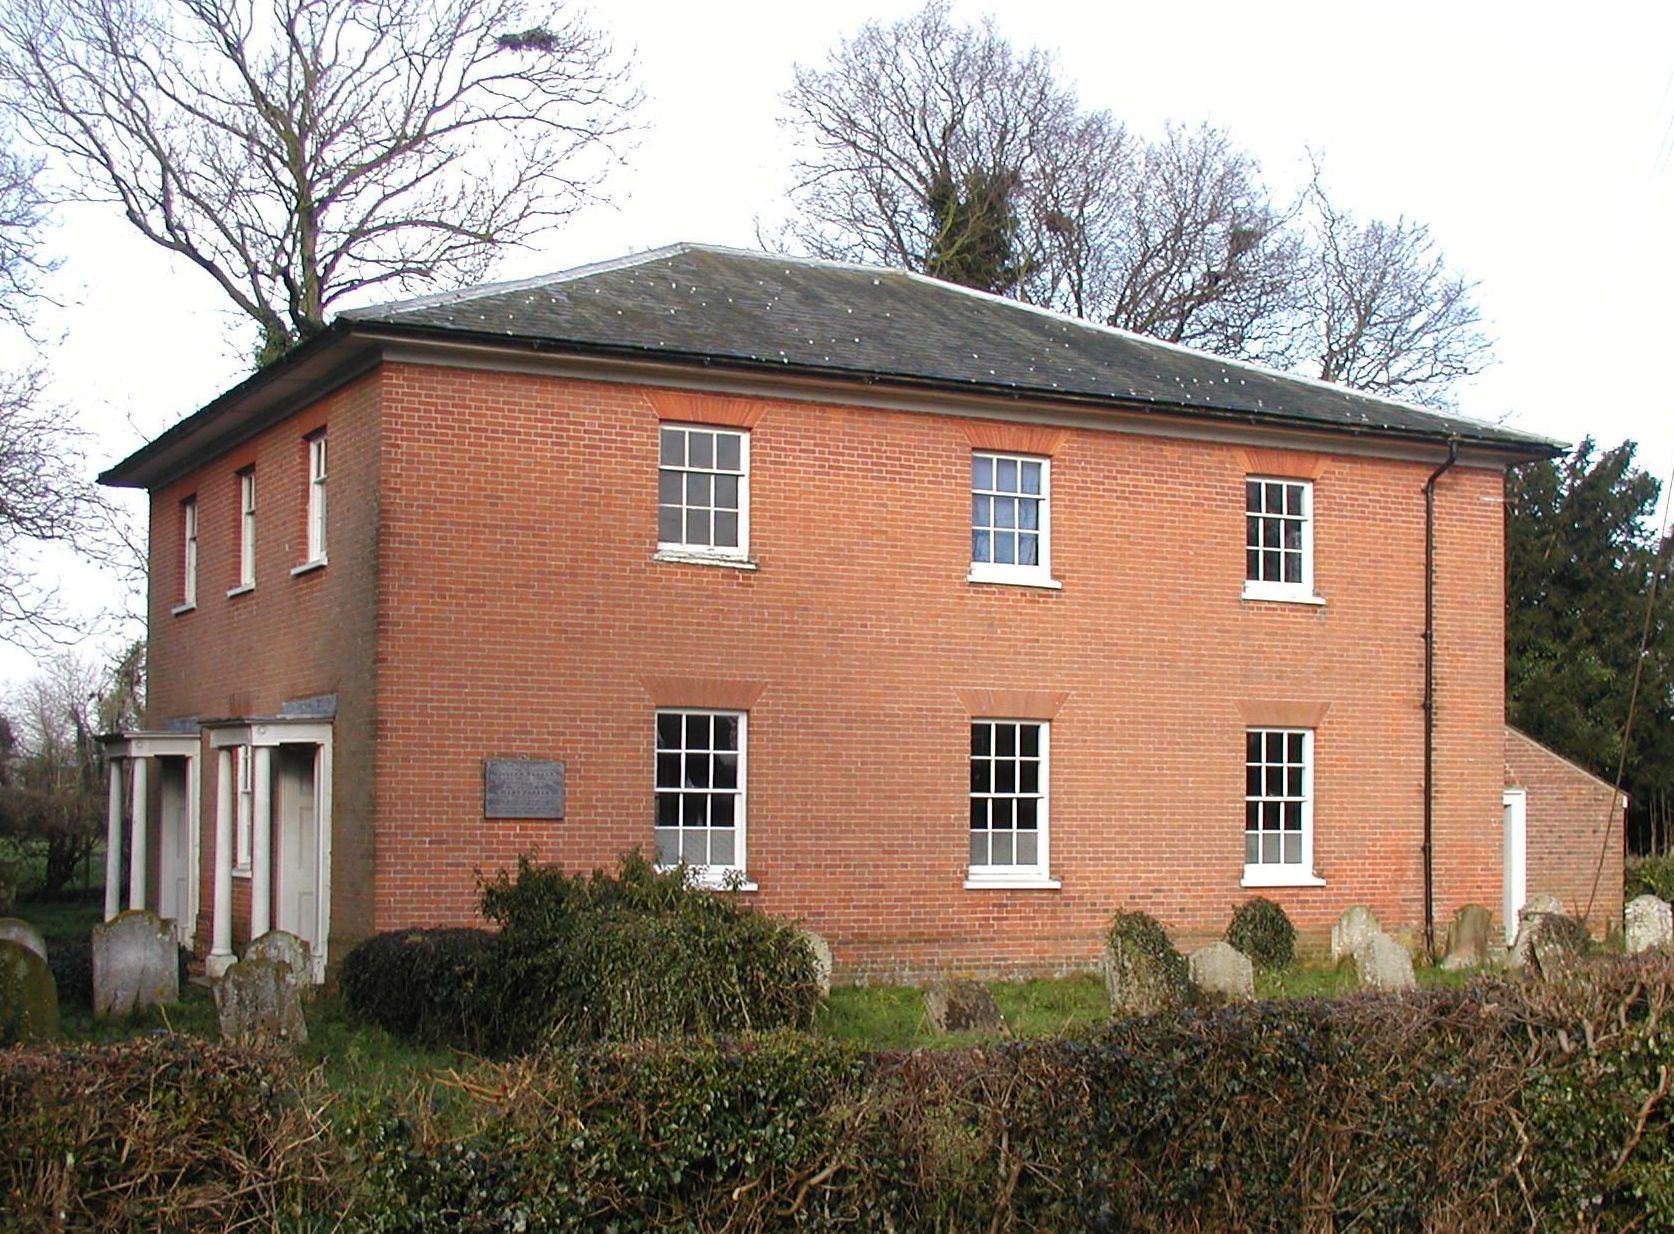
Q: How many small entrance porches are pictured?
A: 2